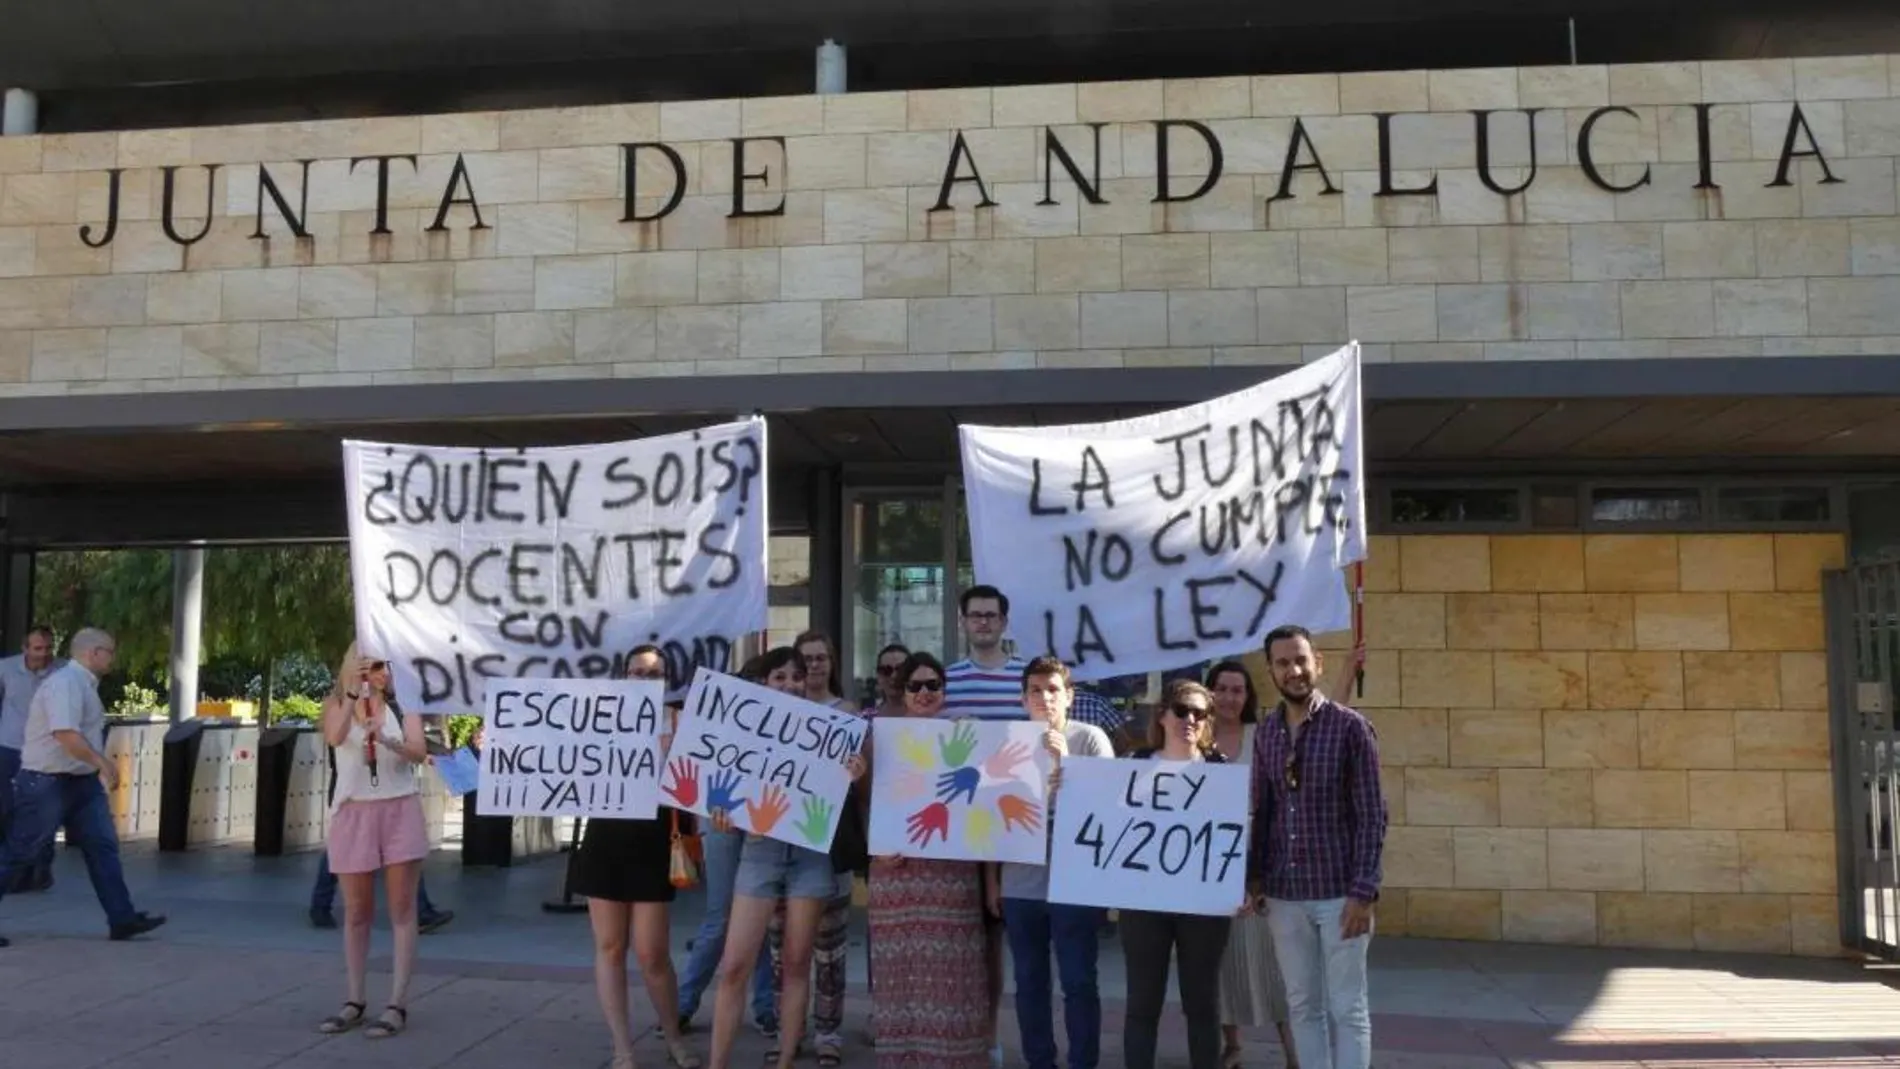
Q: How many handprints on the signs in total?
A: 12